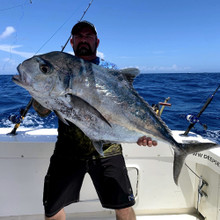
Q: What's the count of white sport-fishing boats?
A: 1